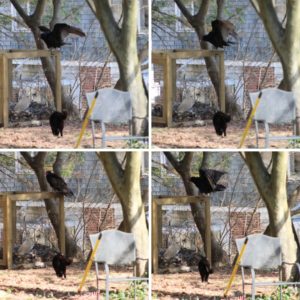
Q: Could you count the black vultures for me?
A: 8